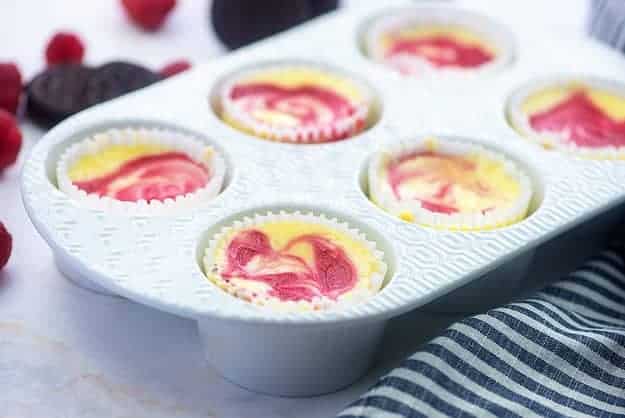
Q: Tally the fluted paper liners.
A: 6